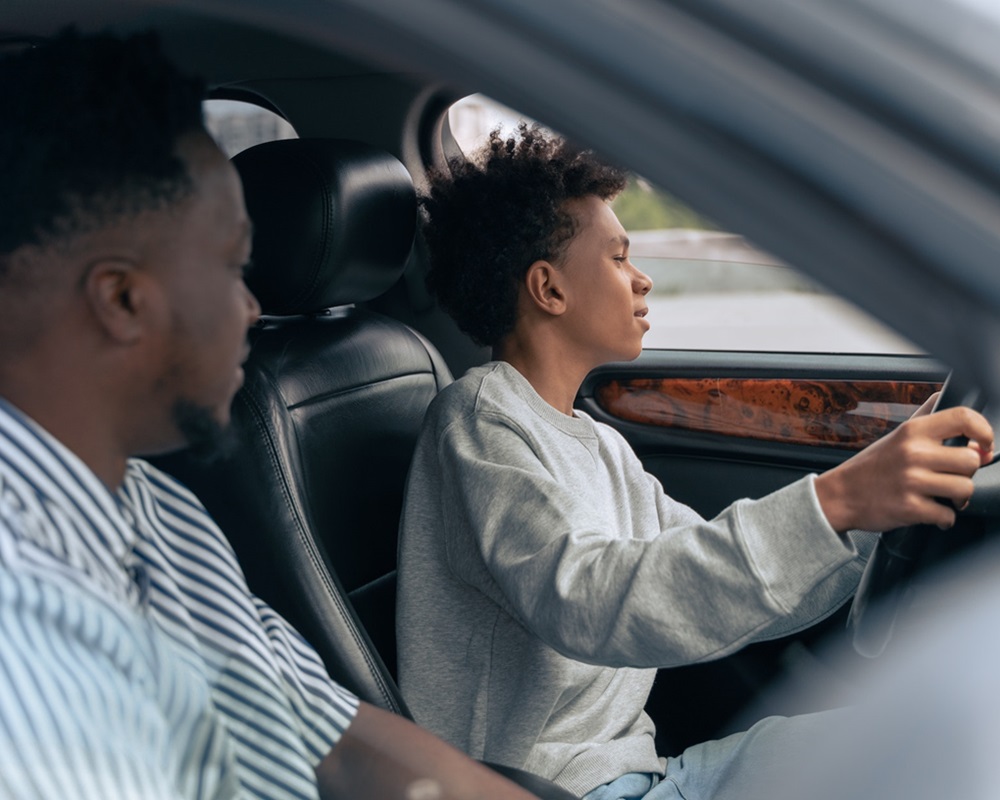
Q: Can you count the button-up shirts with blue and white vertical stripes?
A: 1